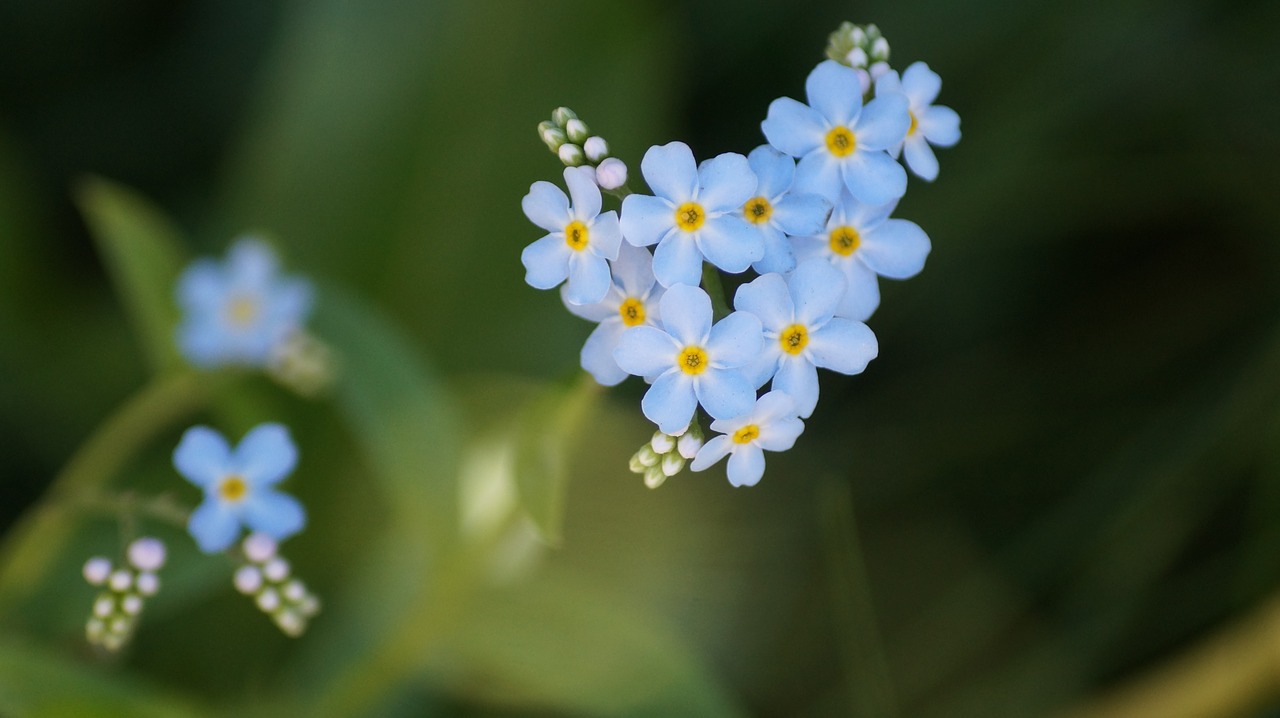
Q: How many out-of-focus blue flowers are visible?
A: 2